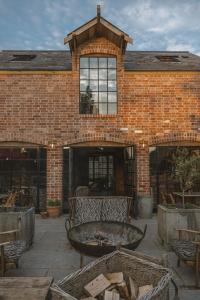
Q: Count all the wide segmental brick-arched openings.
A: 3